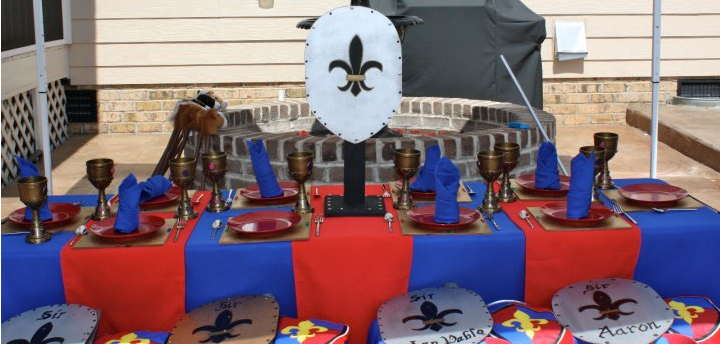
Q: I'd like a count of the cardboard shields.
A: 5